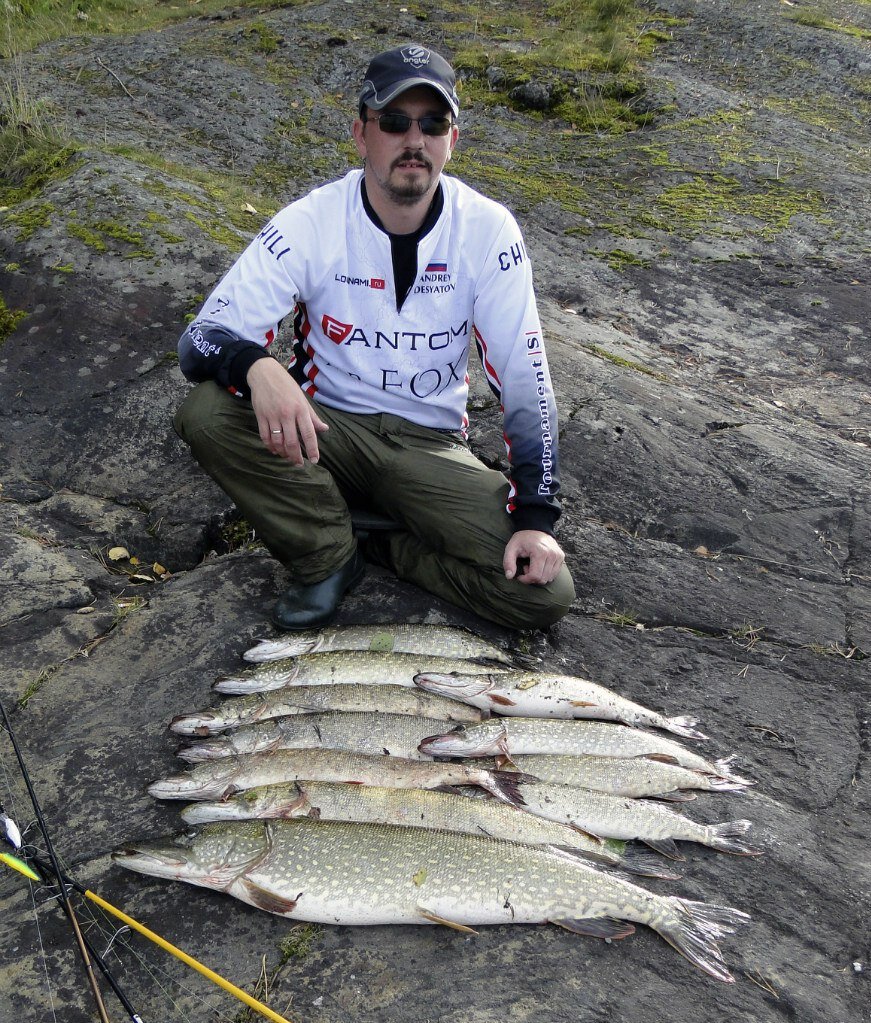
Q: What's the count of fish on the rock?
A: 11